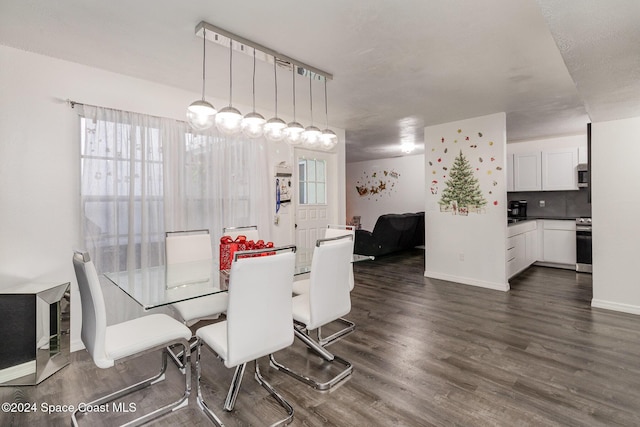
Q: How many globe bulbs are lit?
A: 7